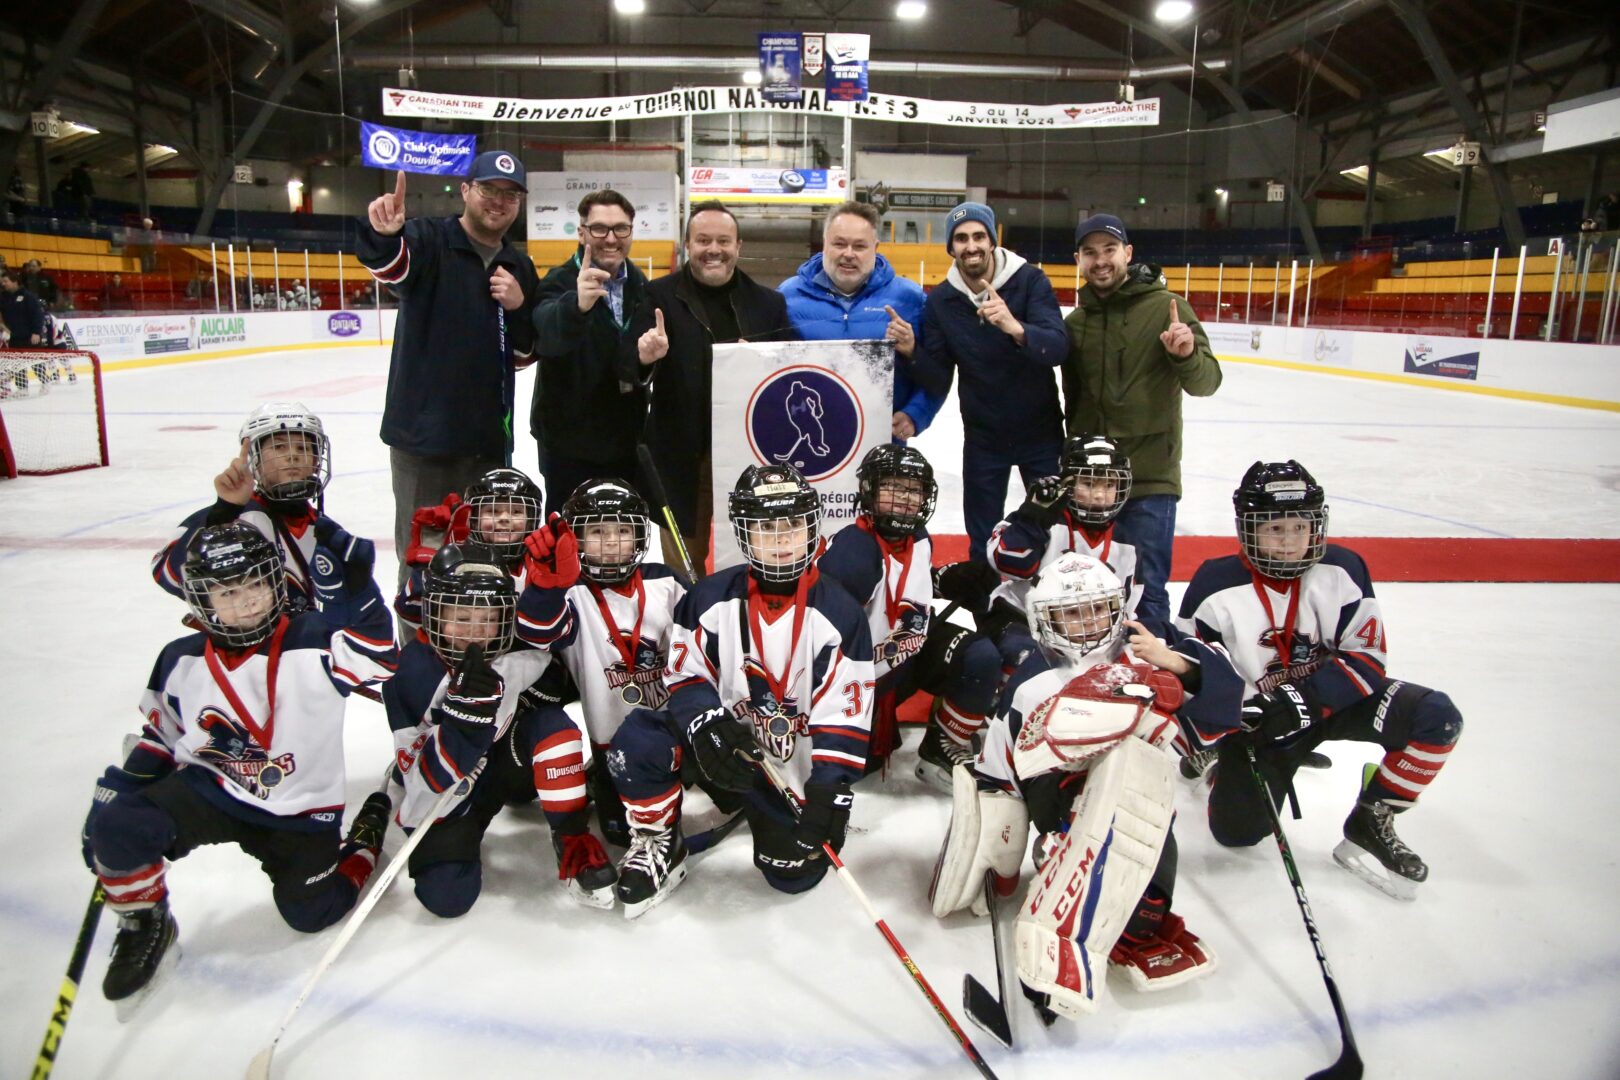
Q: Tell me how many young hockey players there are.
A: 10